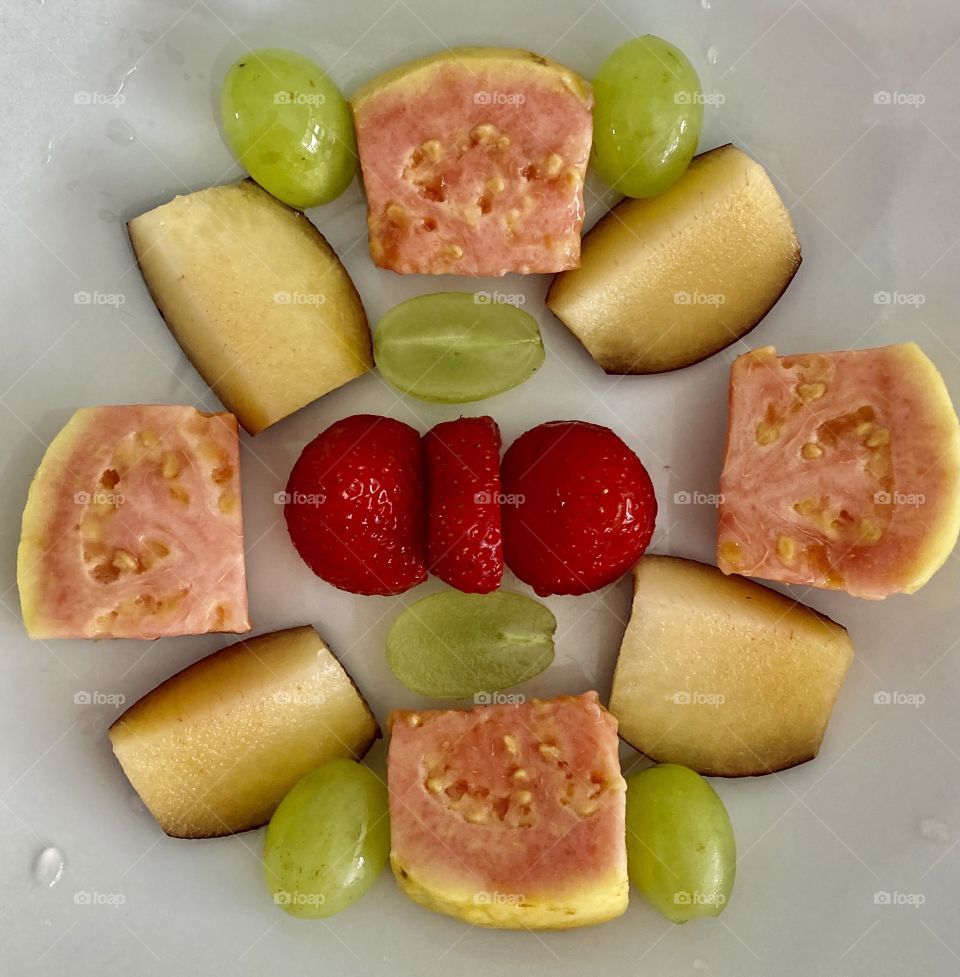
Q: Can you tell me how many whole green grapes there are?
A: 4